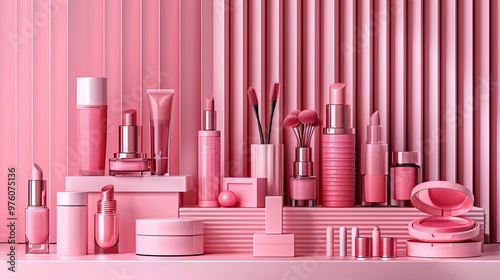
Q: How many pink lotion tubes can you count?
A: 1